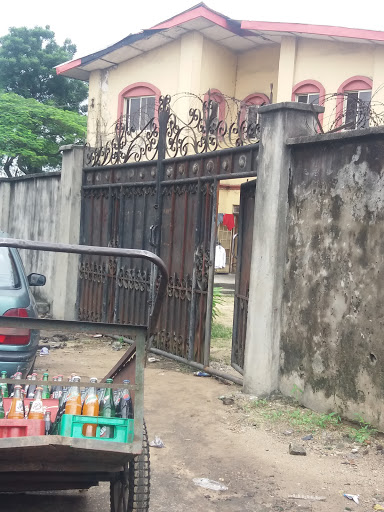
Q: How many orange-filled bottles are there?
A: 4